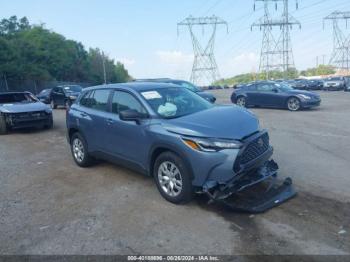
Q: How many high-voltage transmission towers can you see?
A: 3